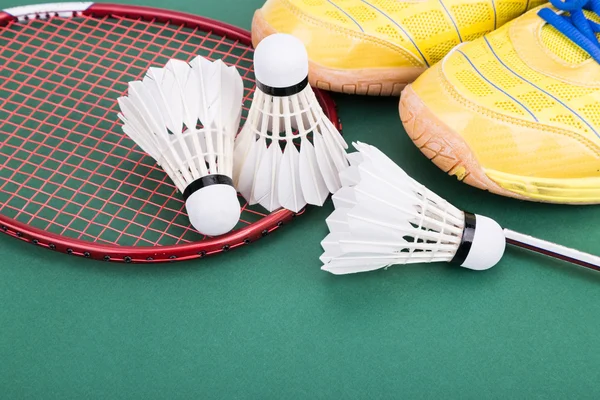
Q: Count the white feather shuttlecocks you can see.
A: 3